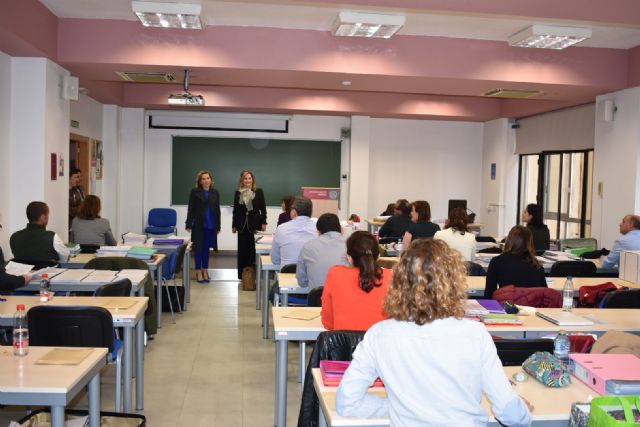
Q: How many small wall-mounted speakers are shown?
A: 2